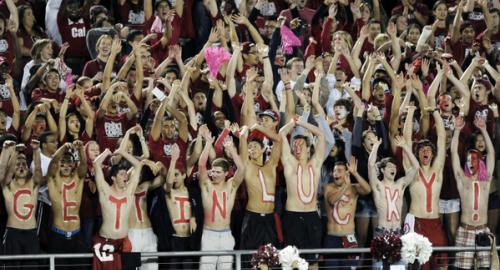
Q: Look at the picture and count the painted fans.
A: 12